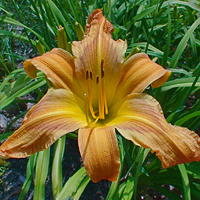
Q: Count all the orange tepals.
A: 6